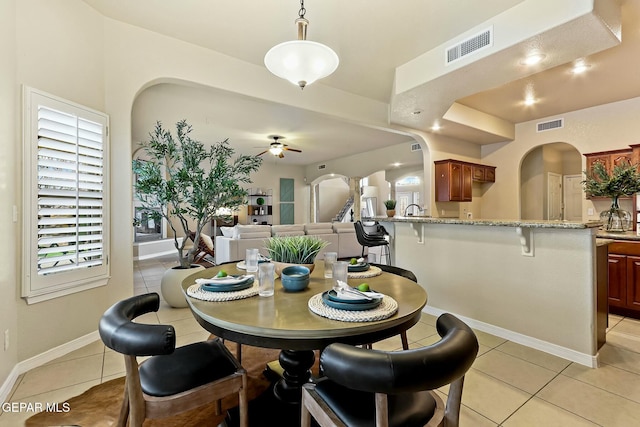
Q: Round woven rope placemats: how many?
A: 4